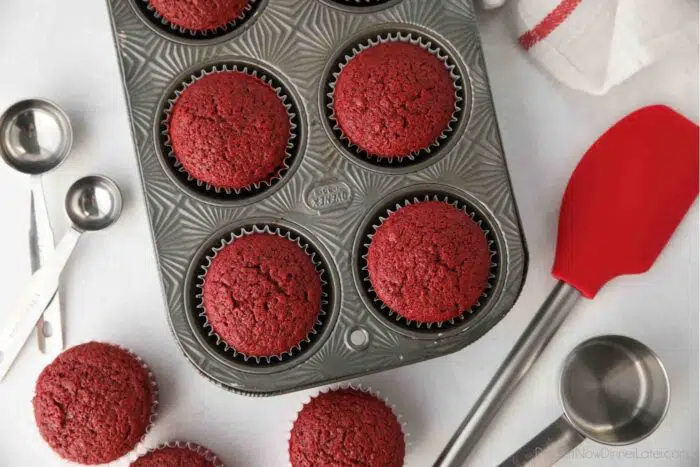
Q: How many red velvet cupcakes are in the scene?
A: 8